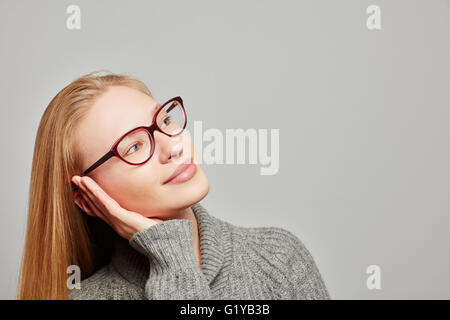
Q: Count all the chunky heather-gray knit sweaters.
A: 1